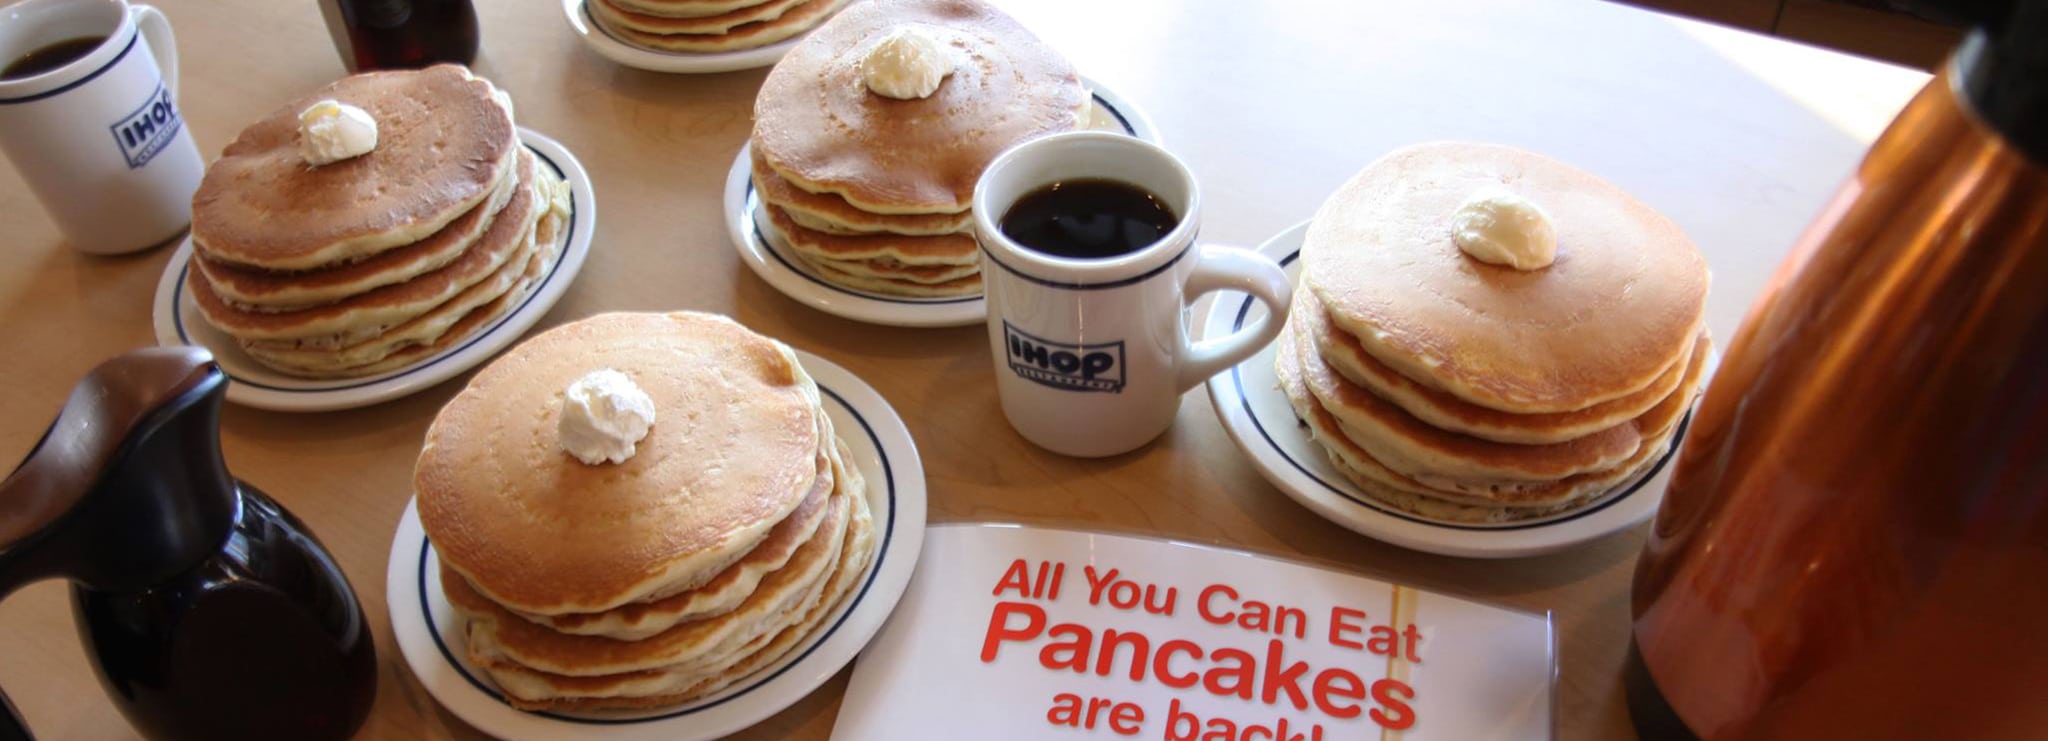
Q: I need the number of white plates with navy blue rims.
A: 5